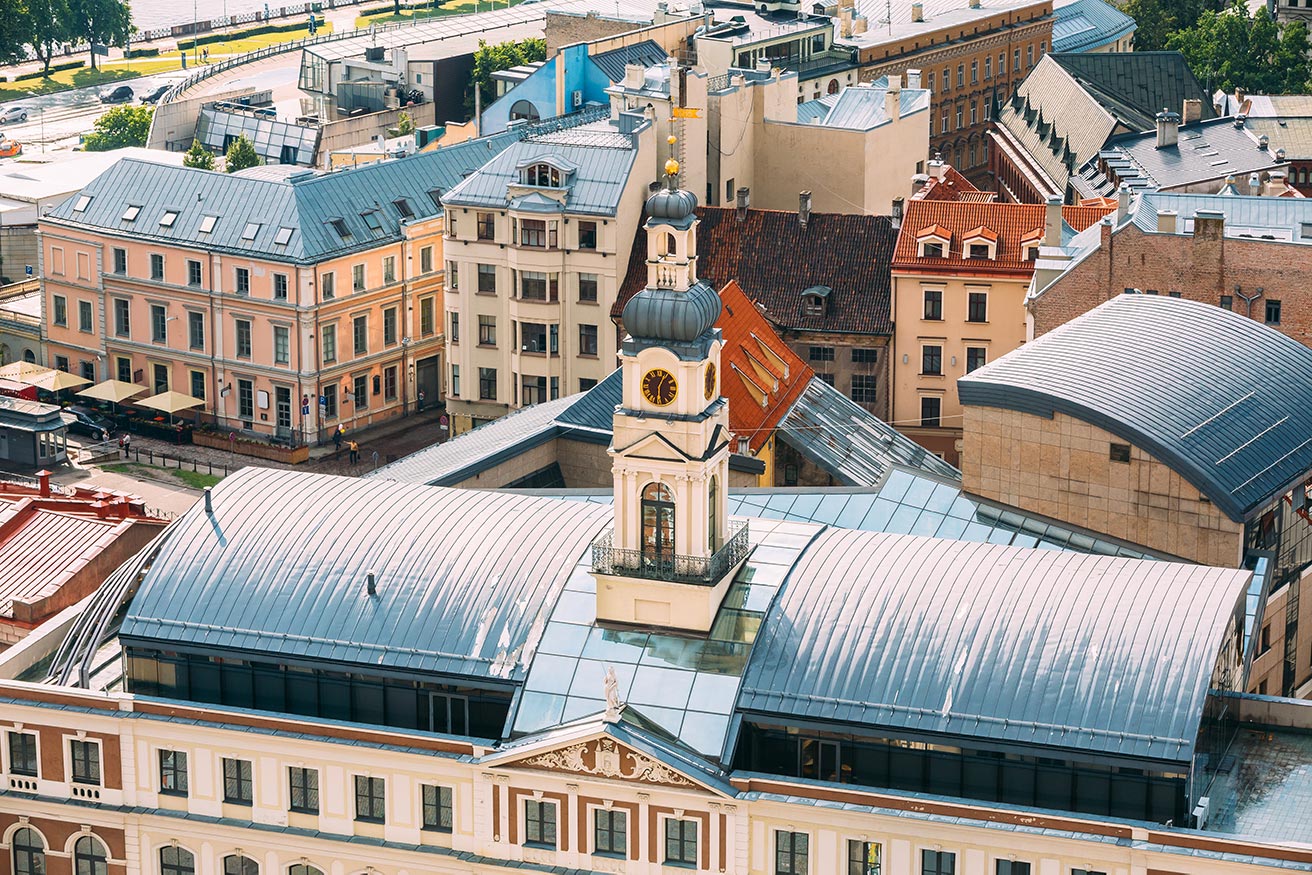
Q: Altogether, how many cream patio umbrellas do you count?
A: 4